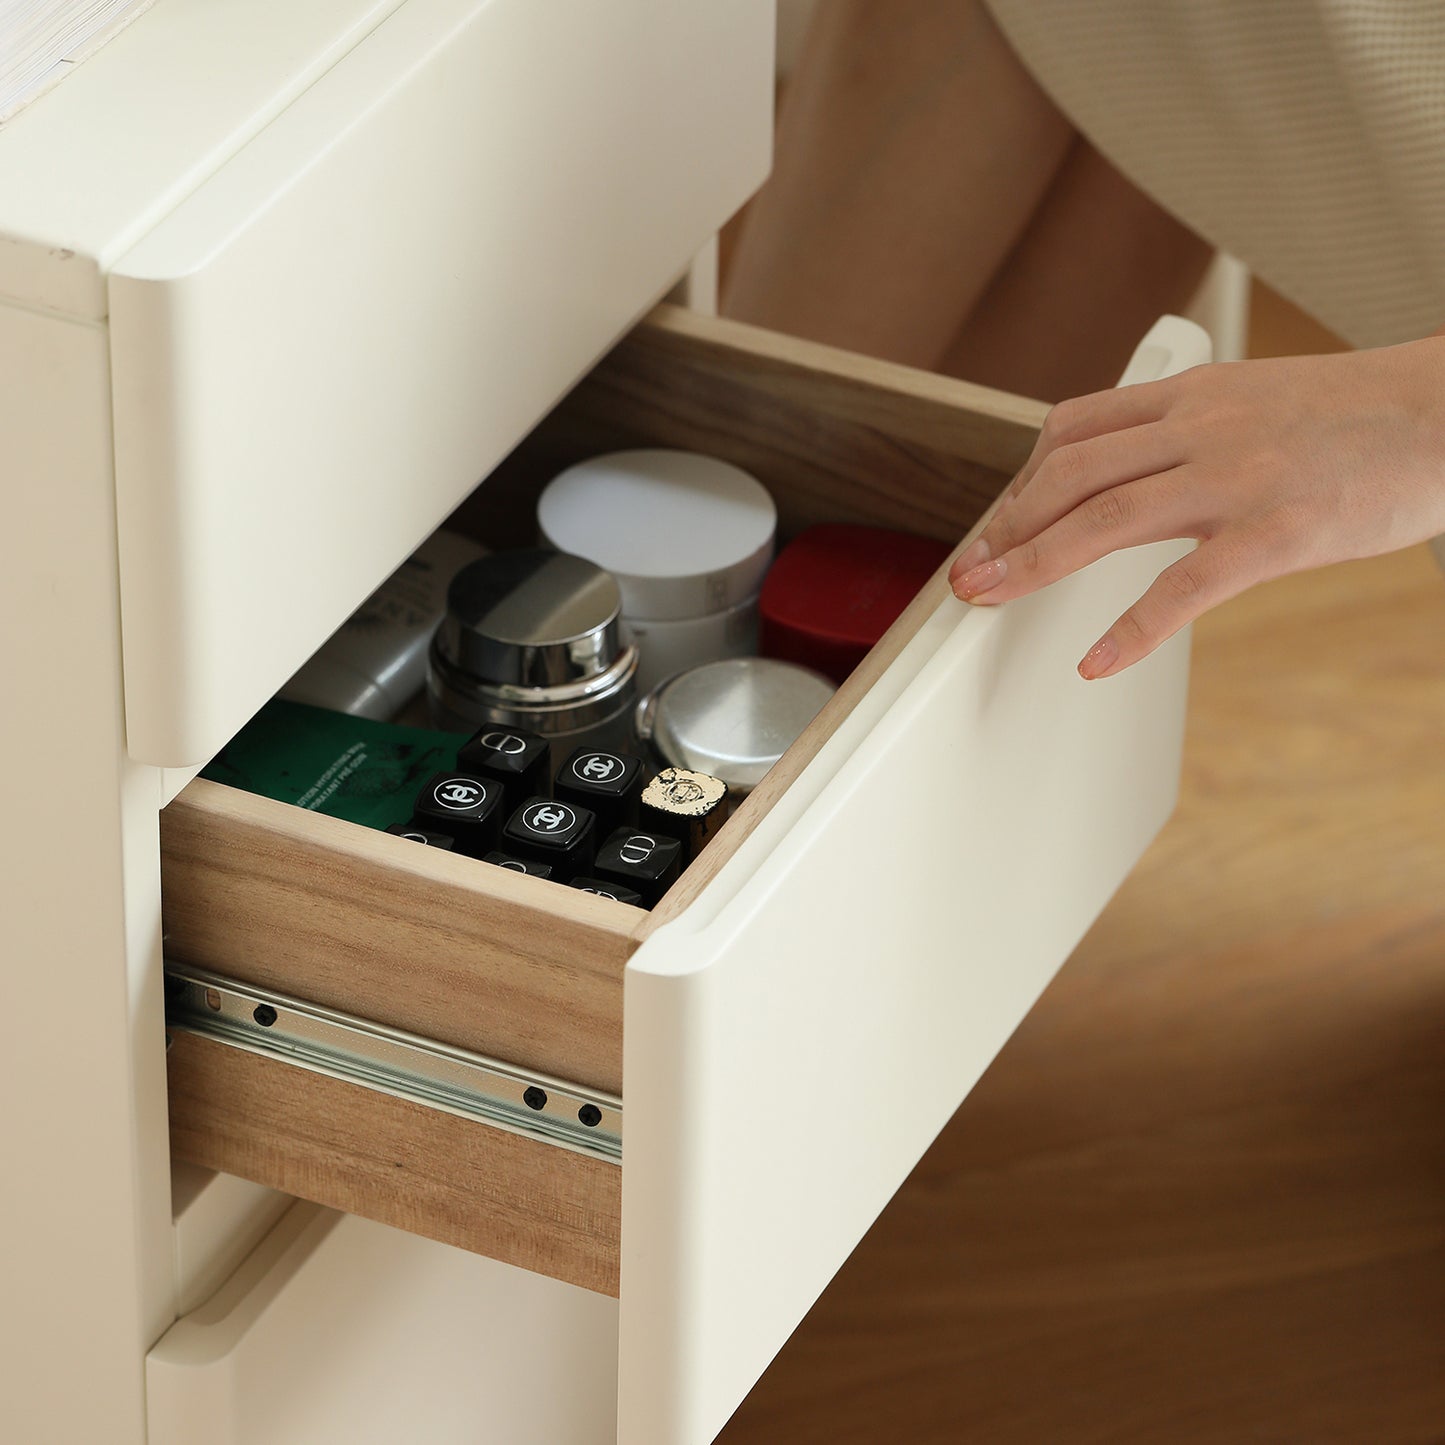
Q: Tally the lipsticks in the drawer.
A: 9